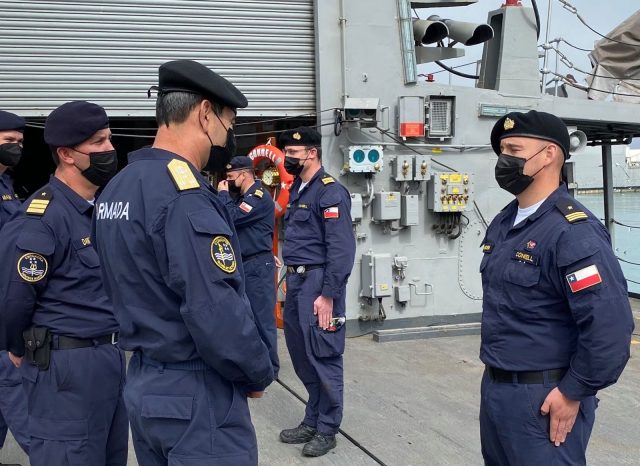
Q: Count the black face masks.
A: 6